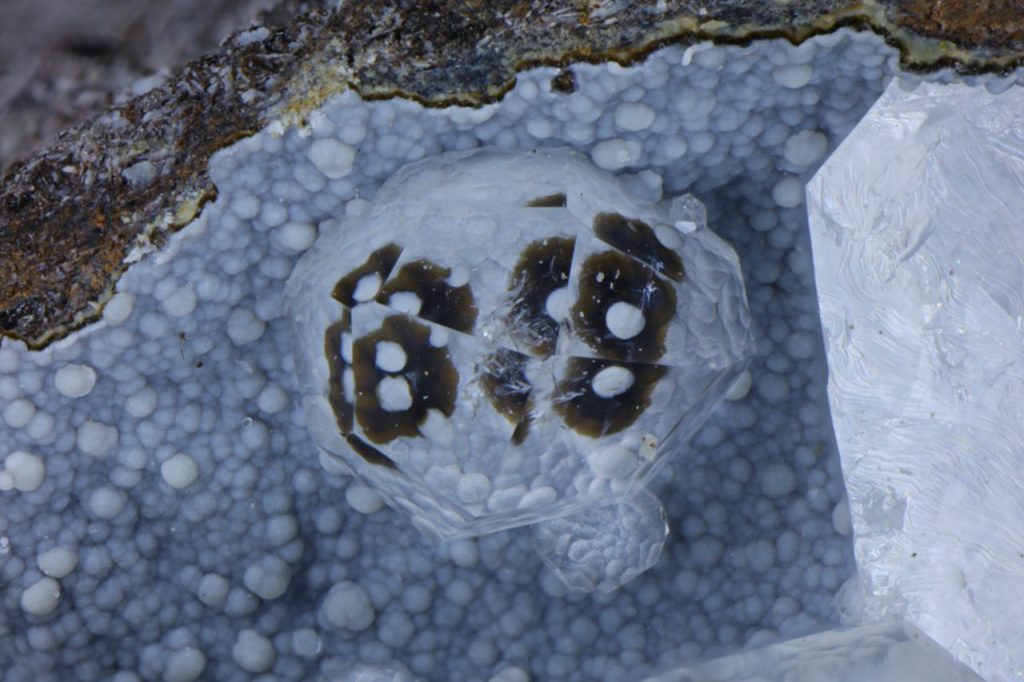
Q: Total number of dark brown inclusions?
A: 11